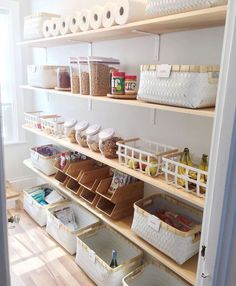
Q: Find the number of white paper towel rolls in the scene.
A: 8